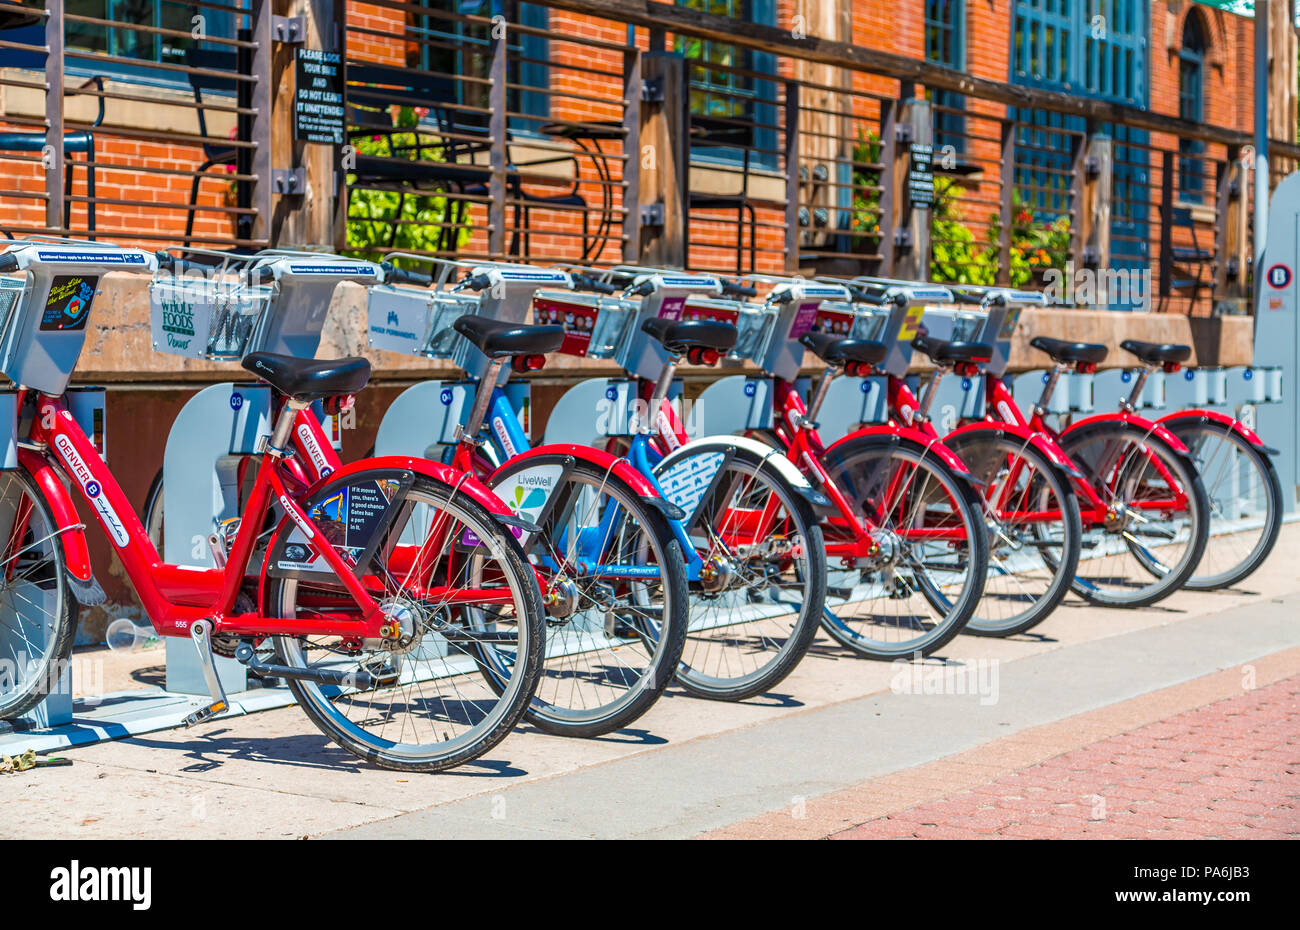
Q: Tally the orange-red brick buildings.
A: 1